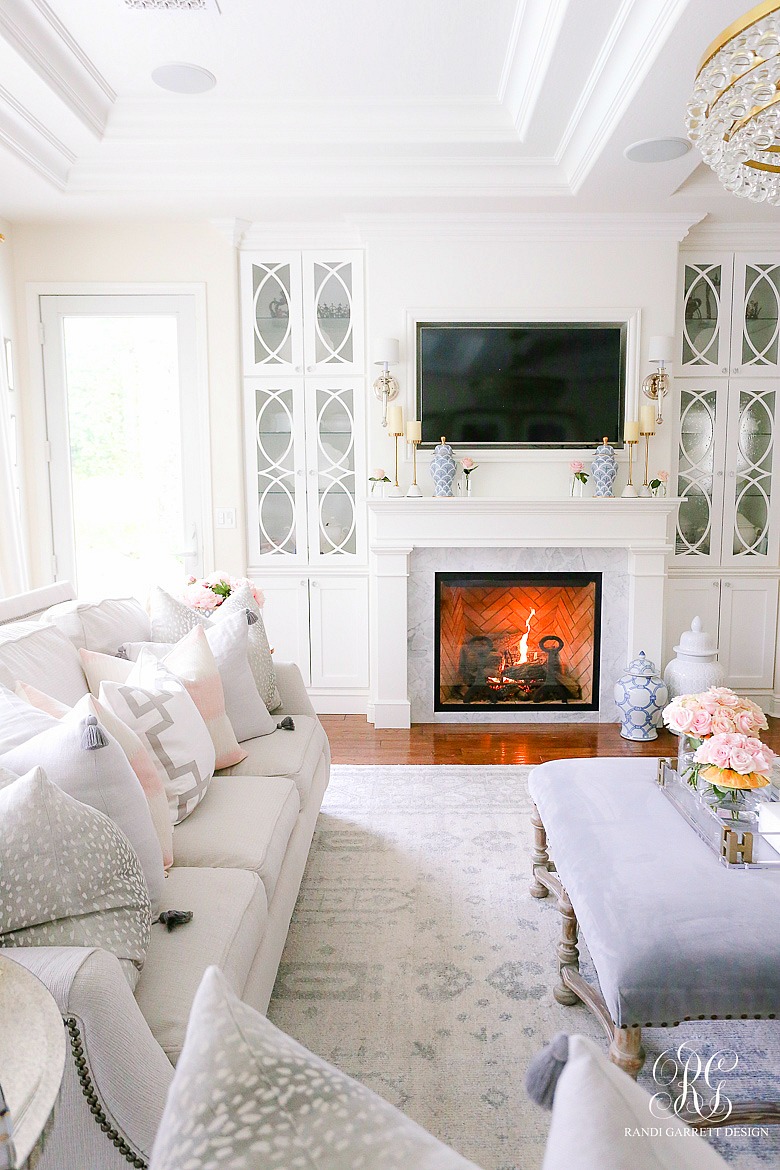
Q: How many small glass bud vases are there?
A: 4